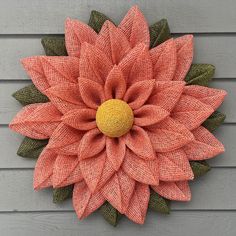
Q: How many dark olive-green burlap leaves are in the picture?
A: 11